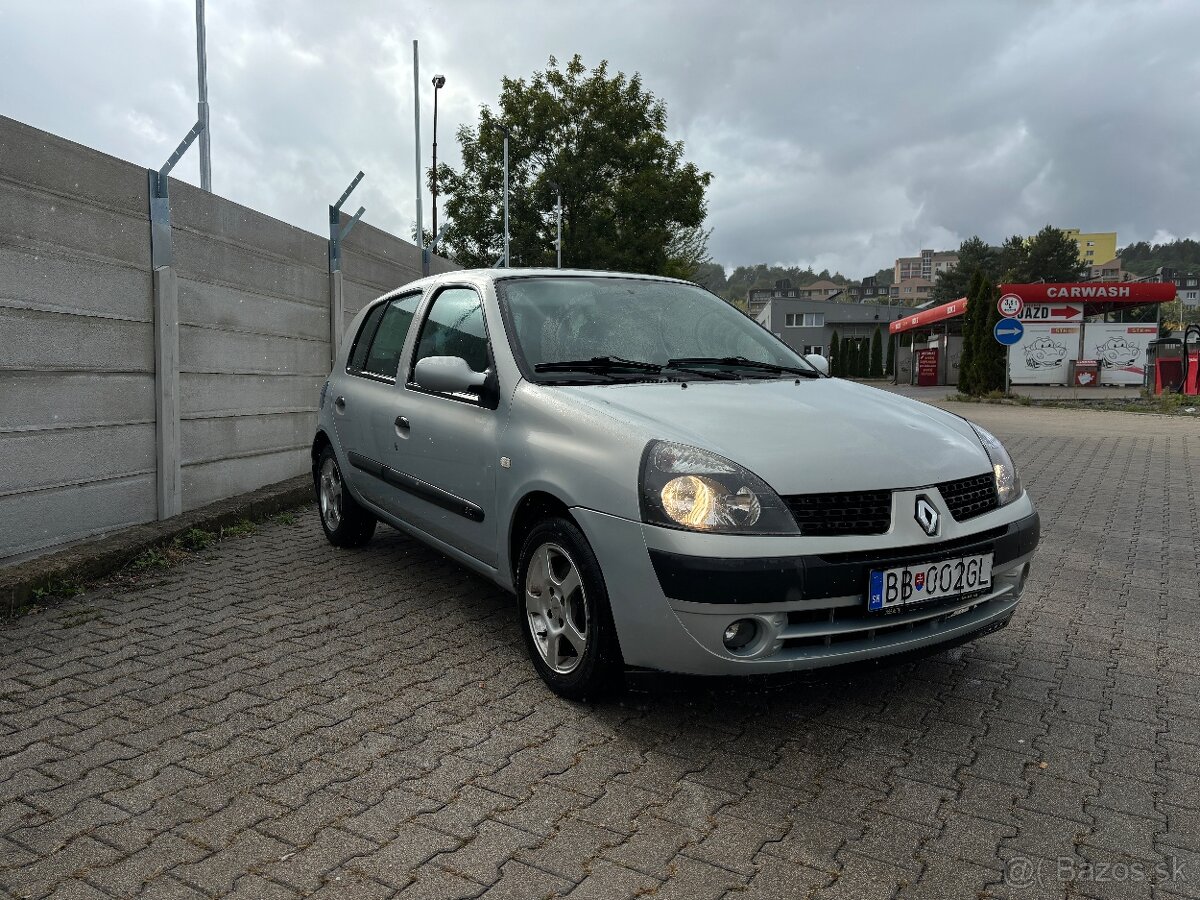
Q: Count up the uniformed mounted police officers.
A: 0